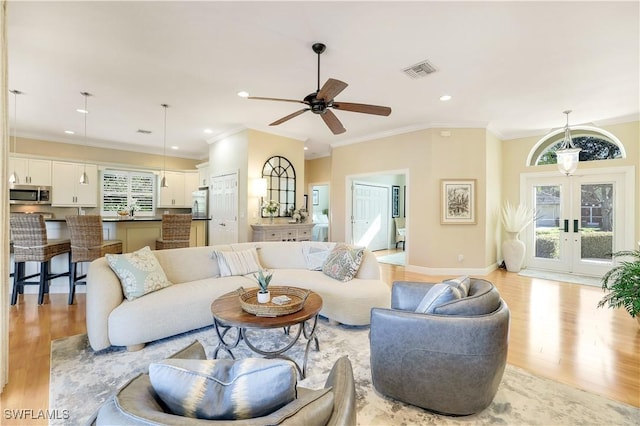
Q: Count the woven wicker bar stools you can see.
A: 3